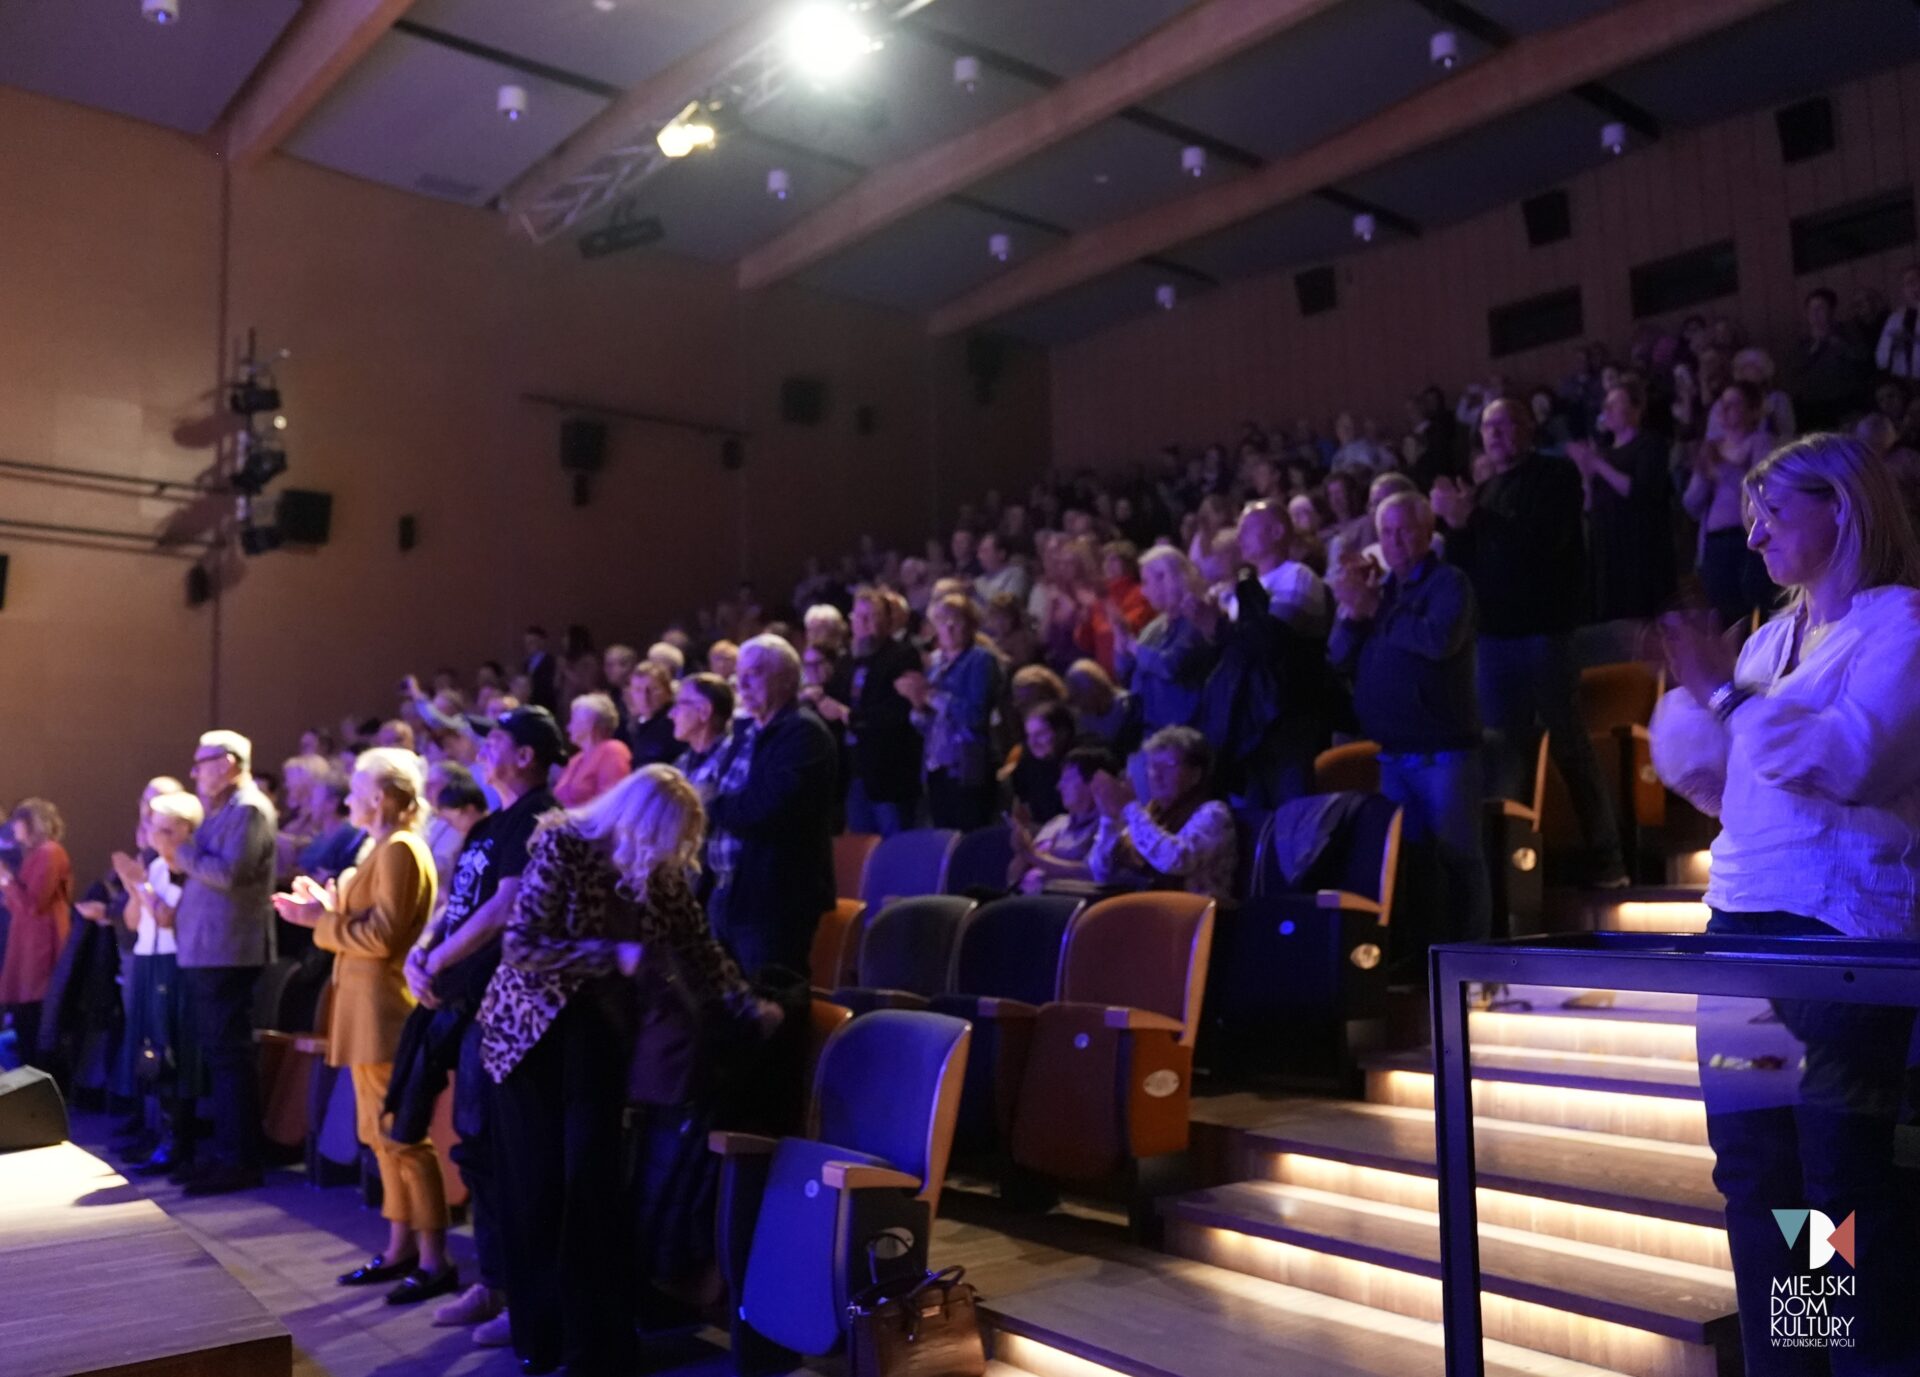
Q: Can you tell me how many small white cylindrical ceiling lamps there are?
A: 10